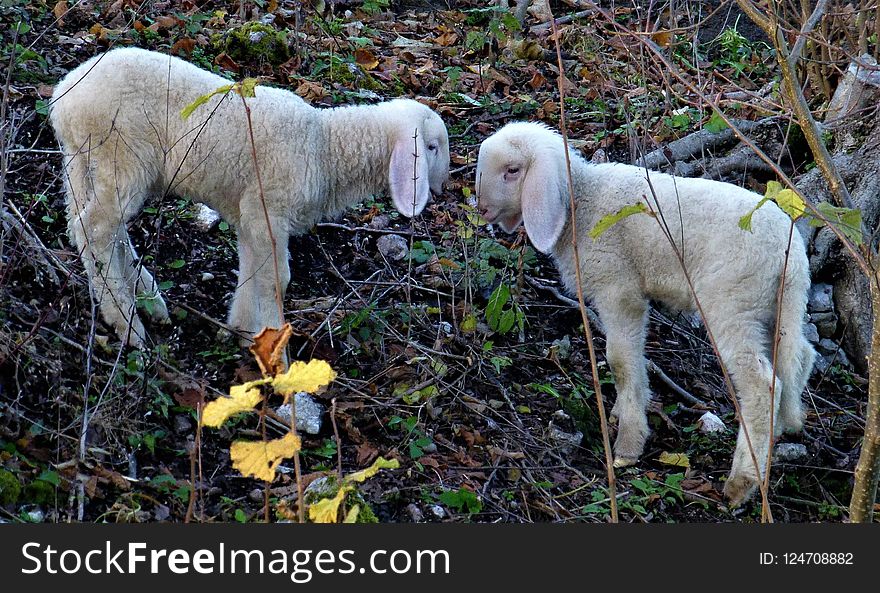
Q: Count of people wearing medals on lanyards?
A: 0